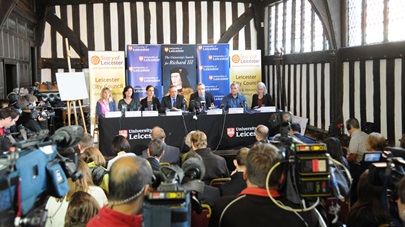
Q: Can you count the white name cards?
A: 7